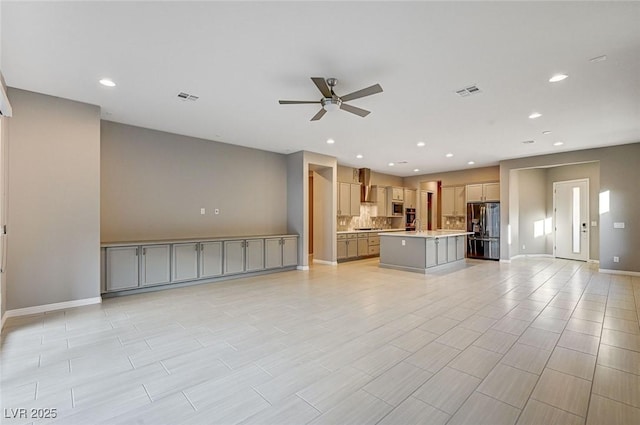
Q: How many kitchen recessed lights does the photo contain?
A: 7